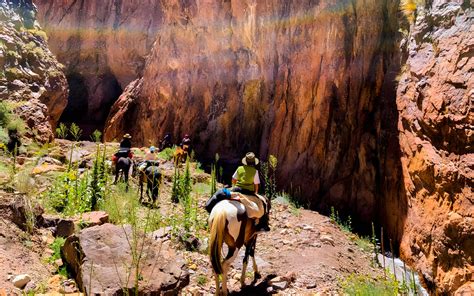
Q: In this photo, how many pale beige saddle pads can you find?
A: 1